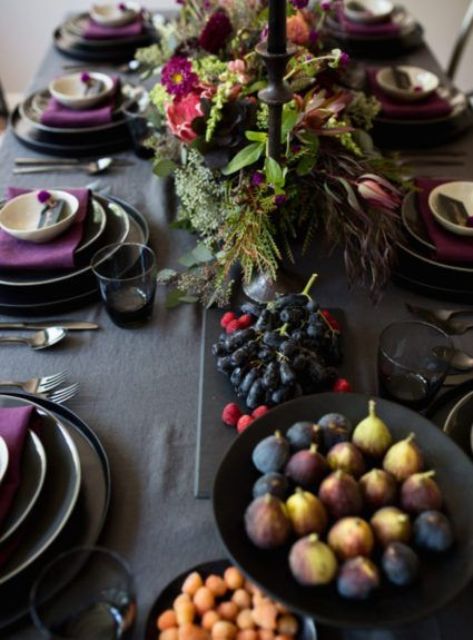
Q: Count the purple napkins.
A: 7